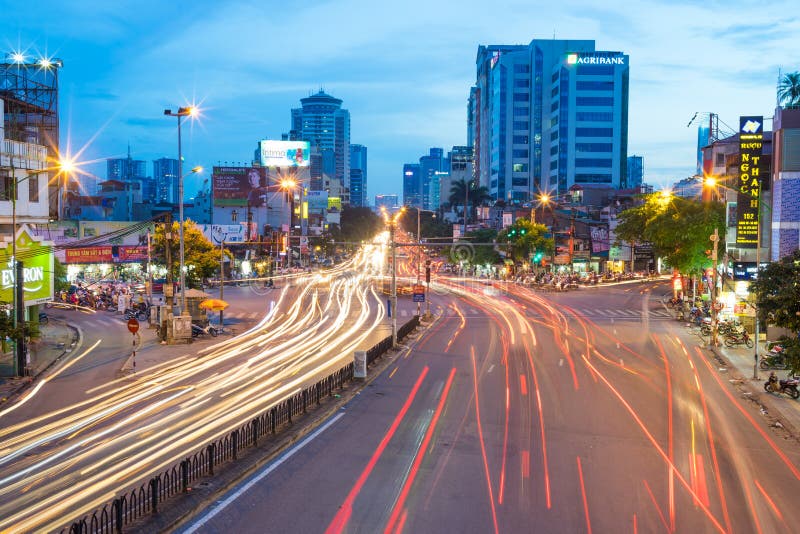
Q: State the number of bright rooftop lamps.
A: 2